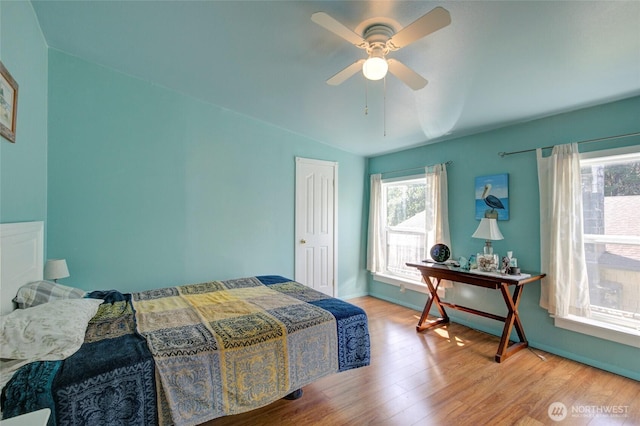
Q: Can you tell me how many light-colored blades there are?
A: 4